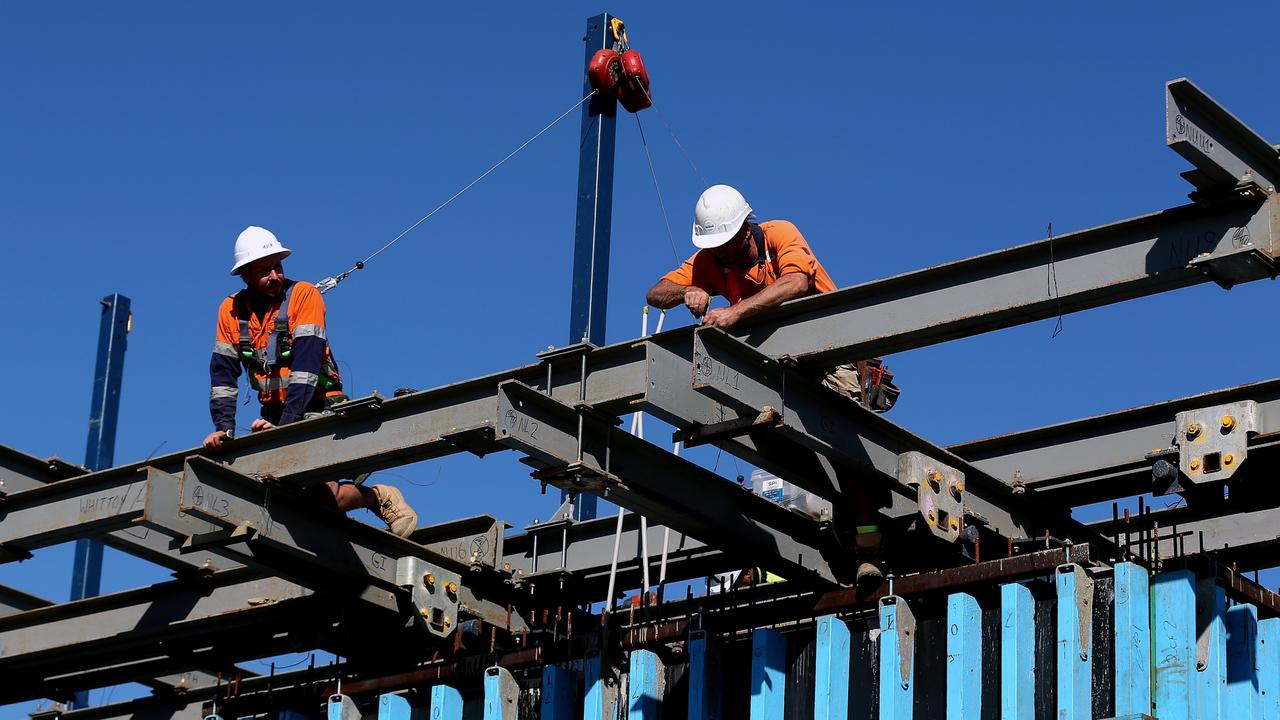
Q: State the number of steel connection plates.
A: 3